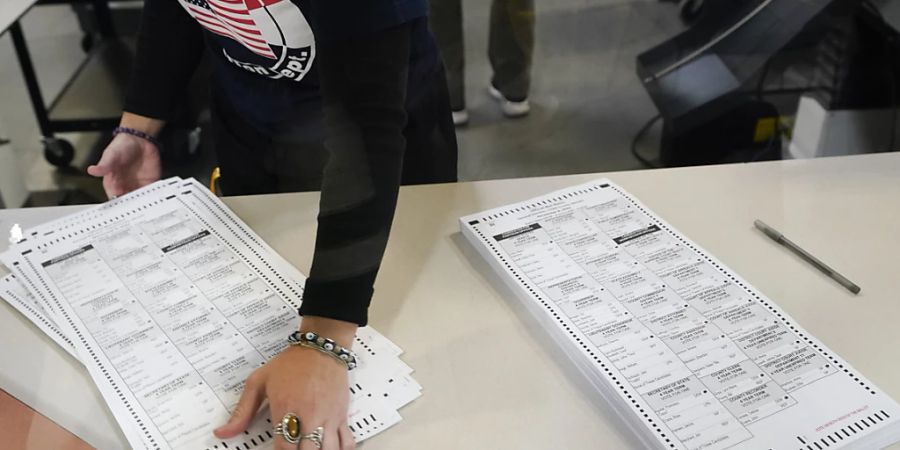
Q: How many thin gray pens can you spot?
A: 1